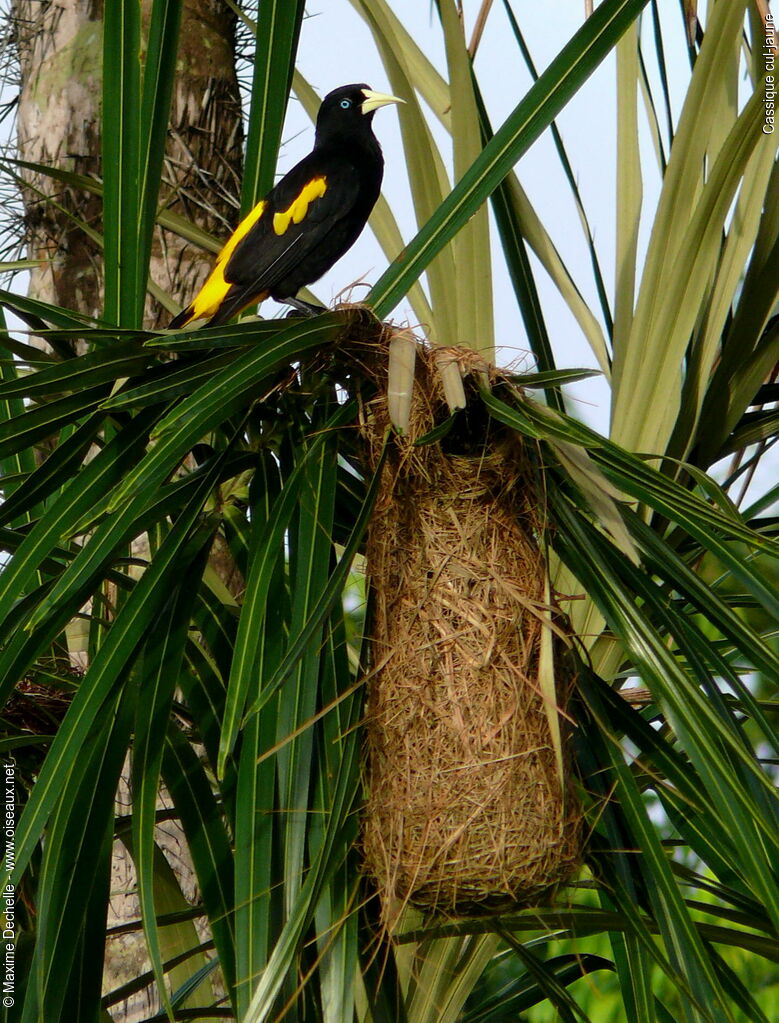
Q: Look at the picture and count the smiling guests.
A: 0